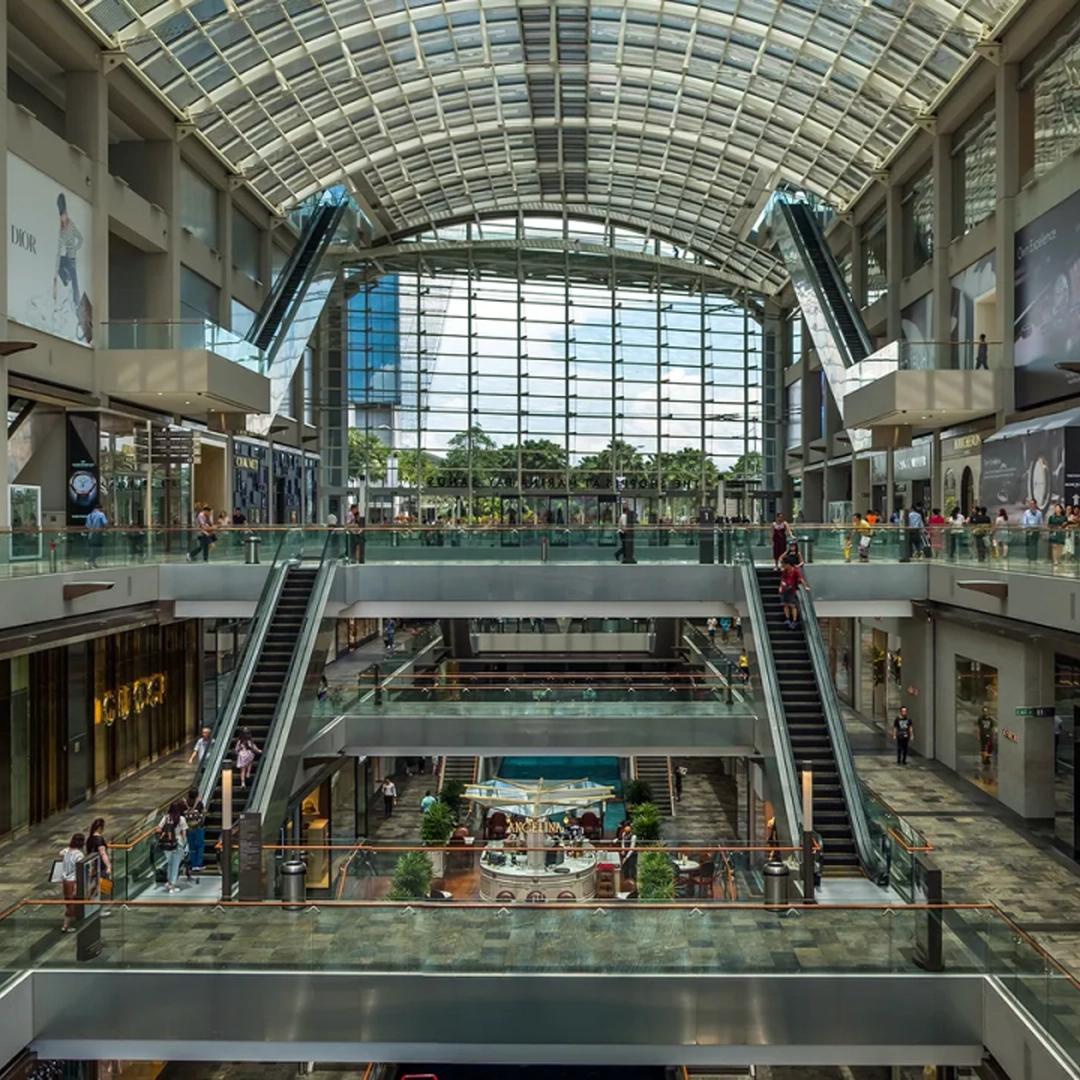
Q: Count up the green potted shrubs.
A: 6